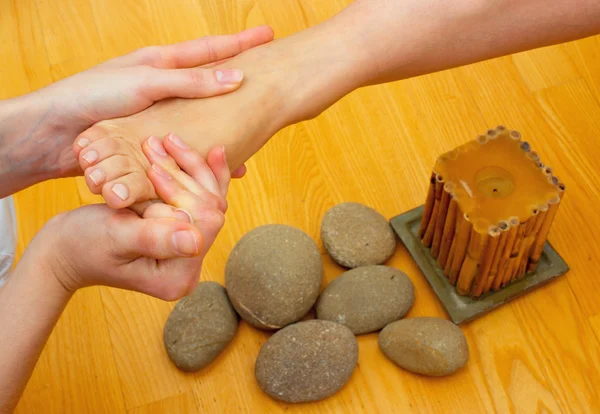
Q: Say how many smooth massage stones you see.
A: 6